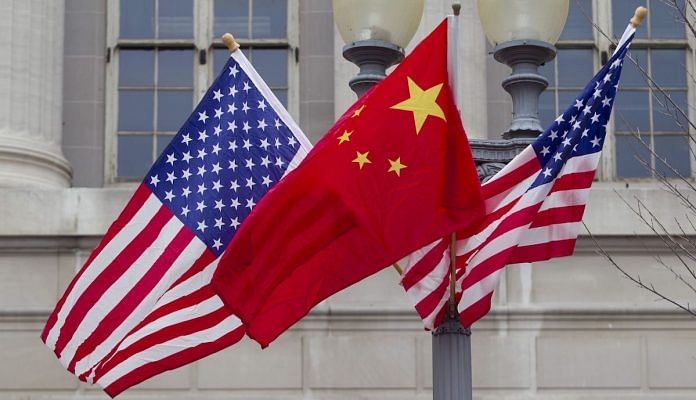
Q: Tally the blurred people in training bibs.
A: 0